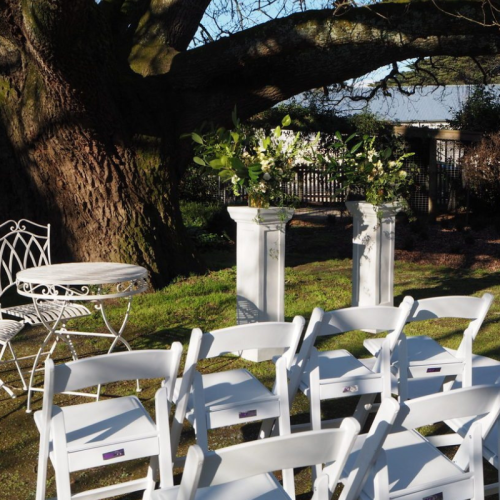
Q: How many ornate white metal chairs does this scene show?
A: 2